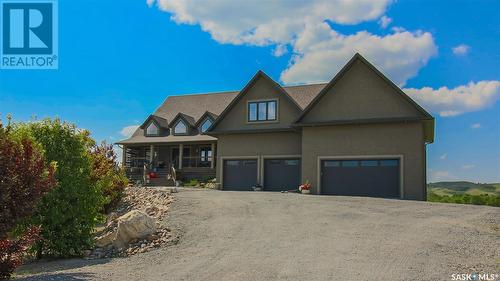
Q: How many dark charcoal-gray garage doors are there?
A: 3